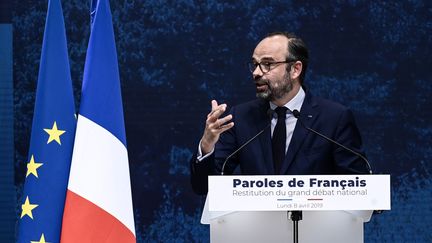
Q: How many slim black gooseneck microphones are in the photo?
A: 2